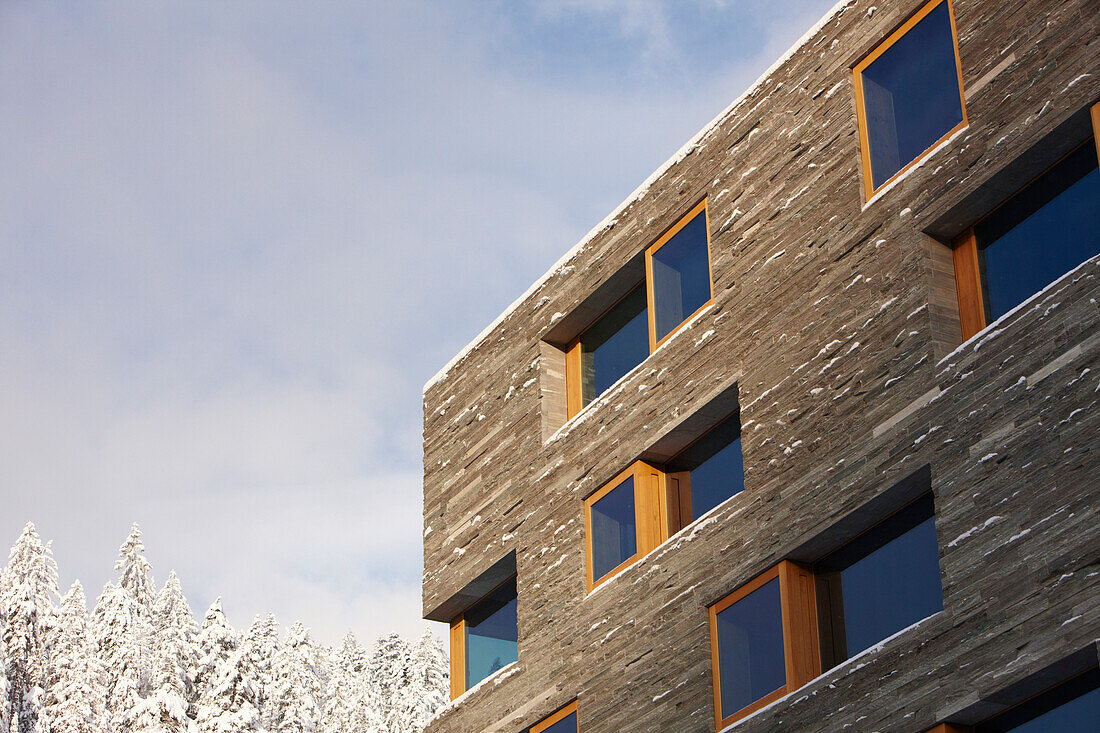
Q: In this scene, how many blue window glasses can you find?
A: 11